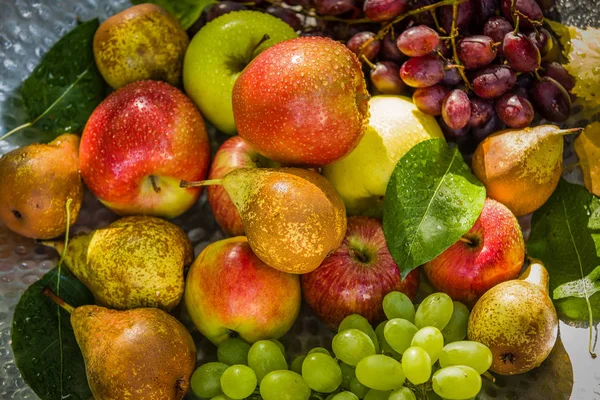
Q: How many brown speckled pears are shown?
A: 7